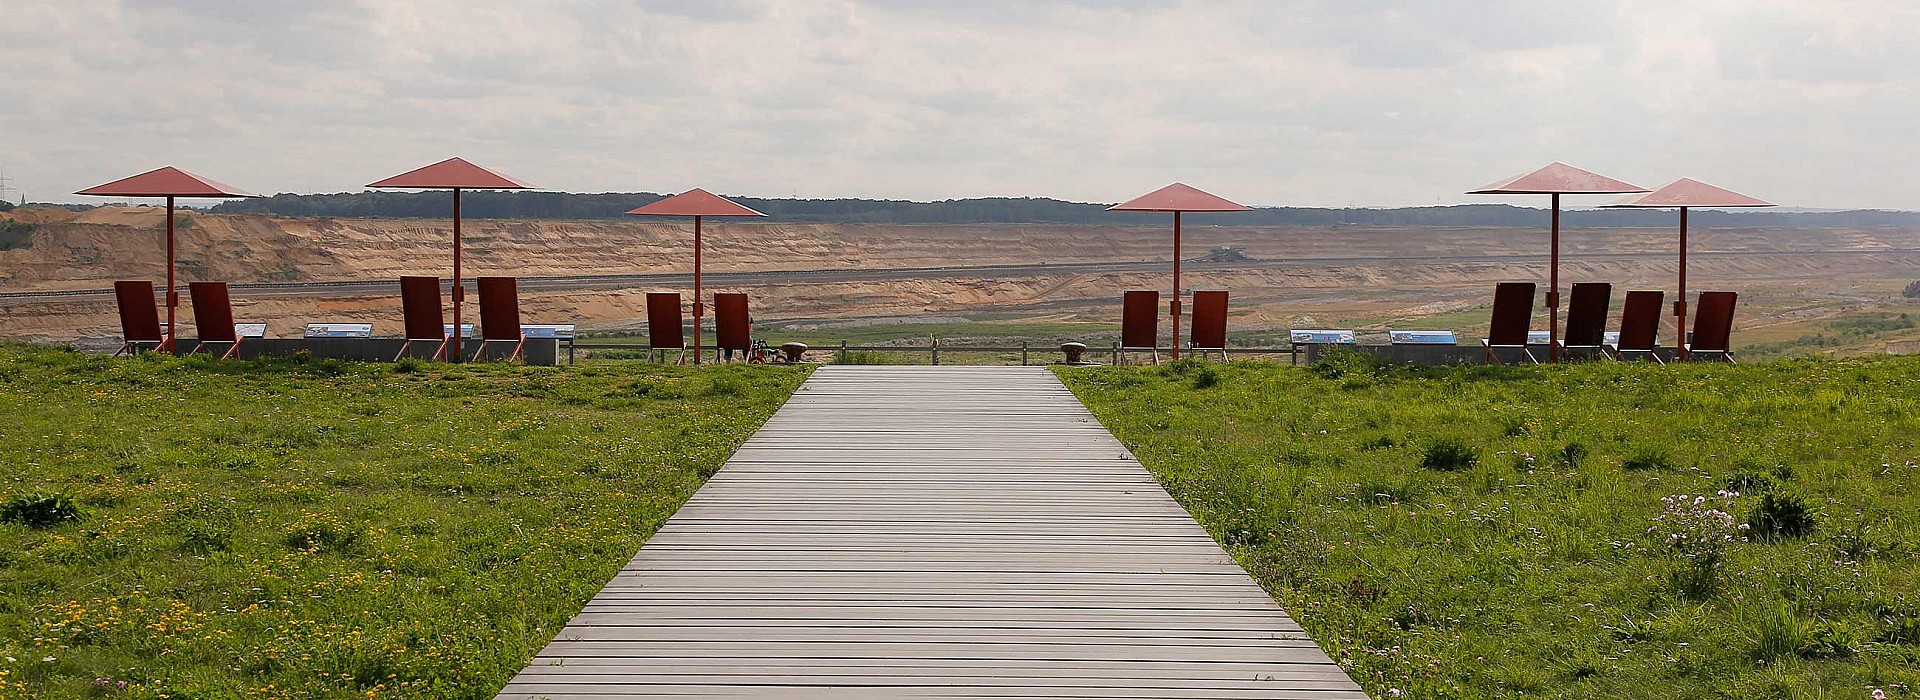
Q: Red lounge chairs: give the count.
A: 12